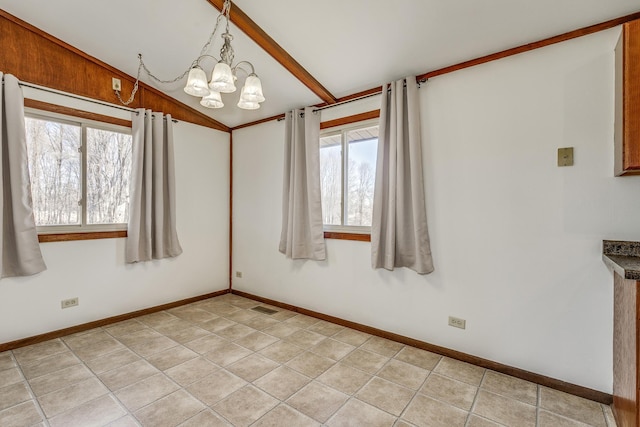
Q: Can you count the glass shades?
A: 5